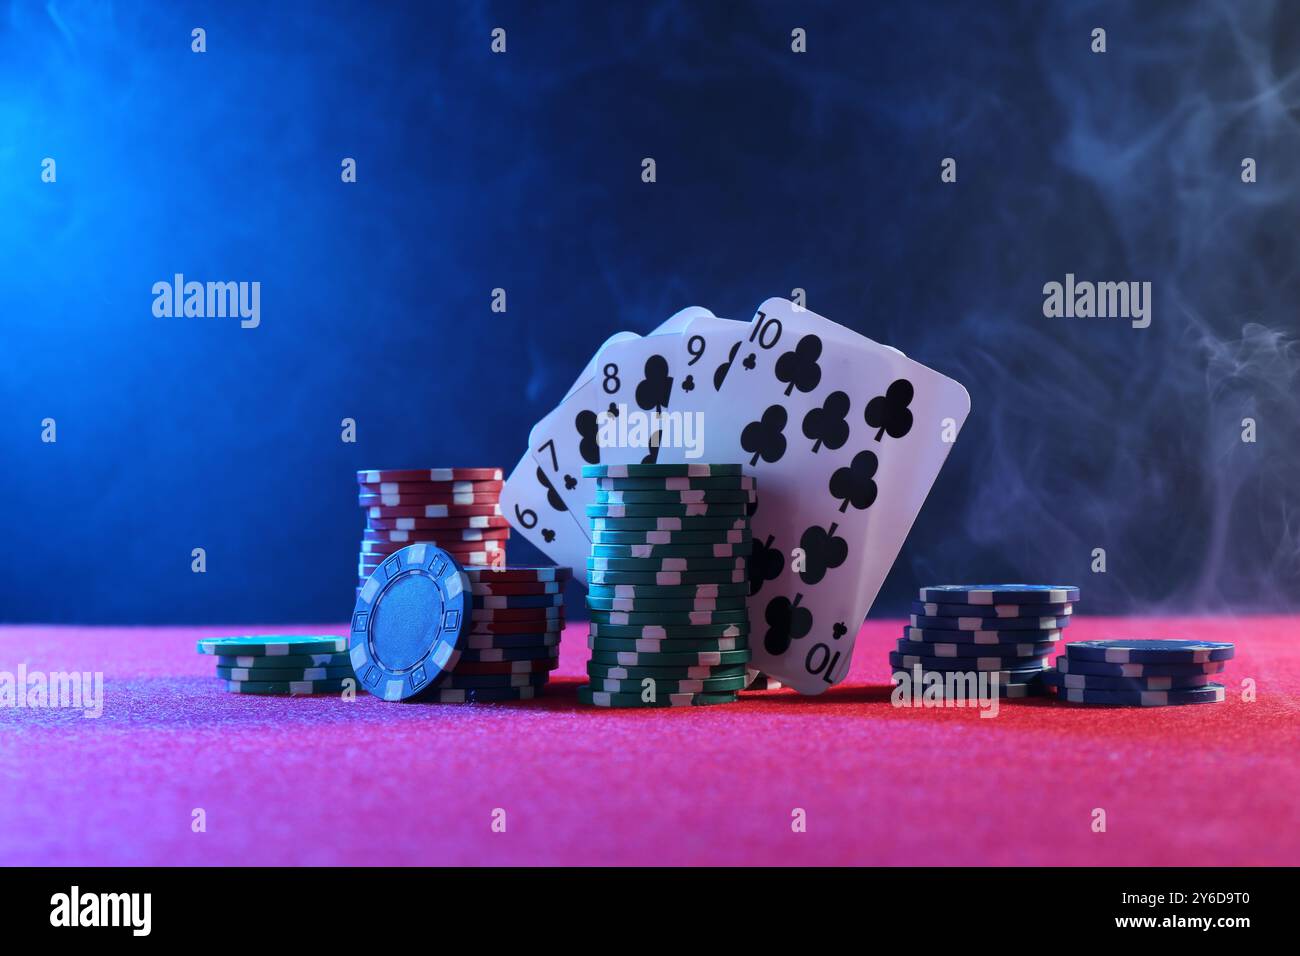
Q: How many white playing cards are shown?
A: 5